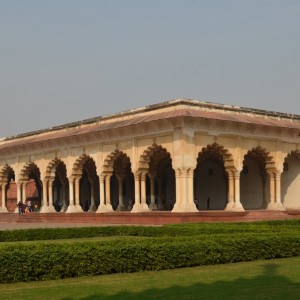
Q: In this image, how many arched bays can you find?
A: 9